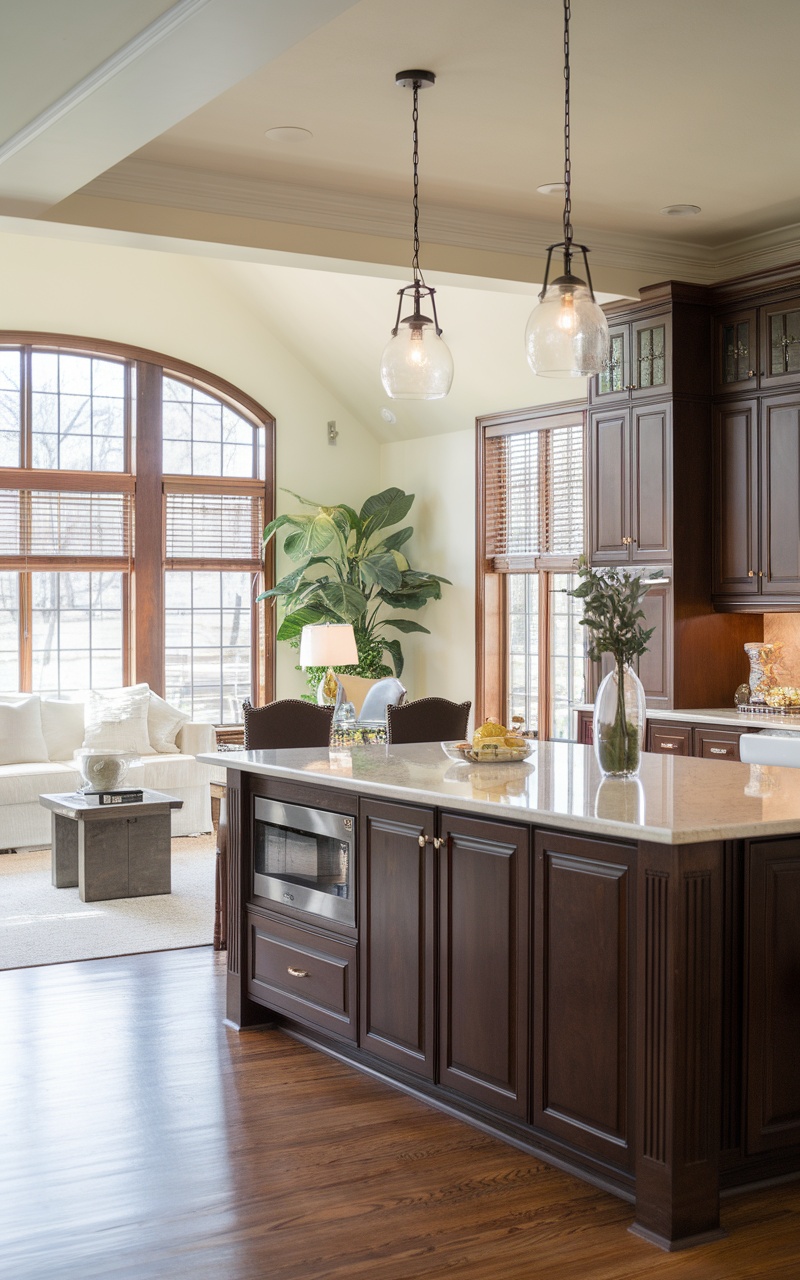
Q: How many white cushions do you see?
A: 4